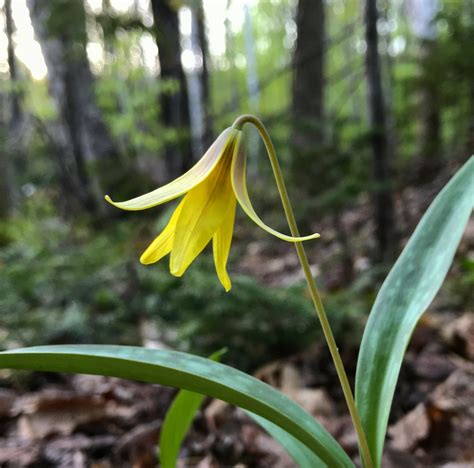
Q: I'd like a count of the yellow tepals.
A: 5